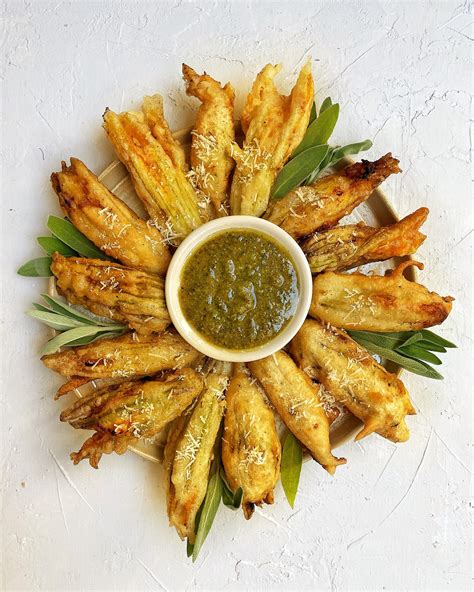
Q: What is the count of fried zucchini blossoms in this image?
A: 14